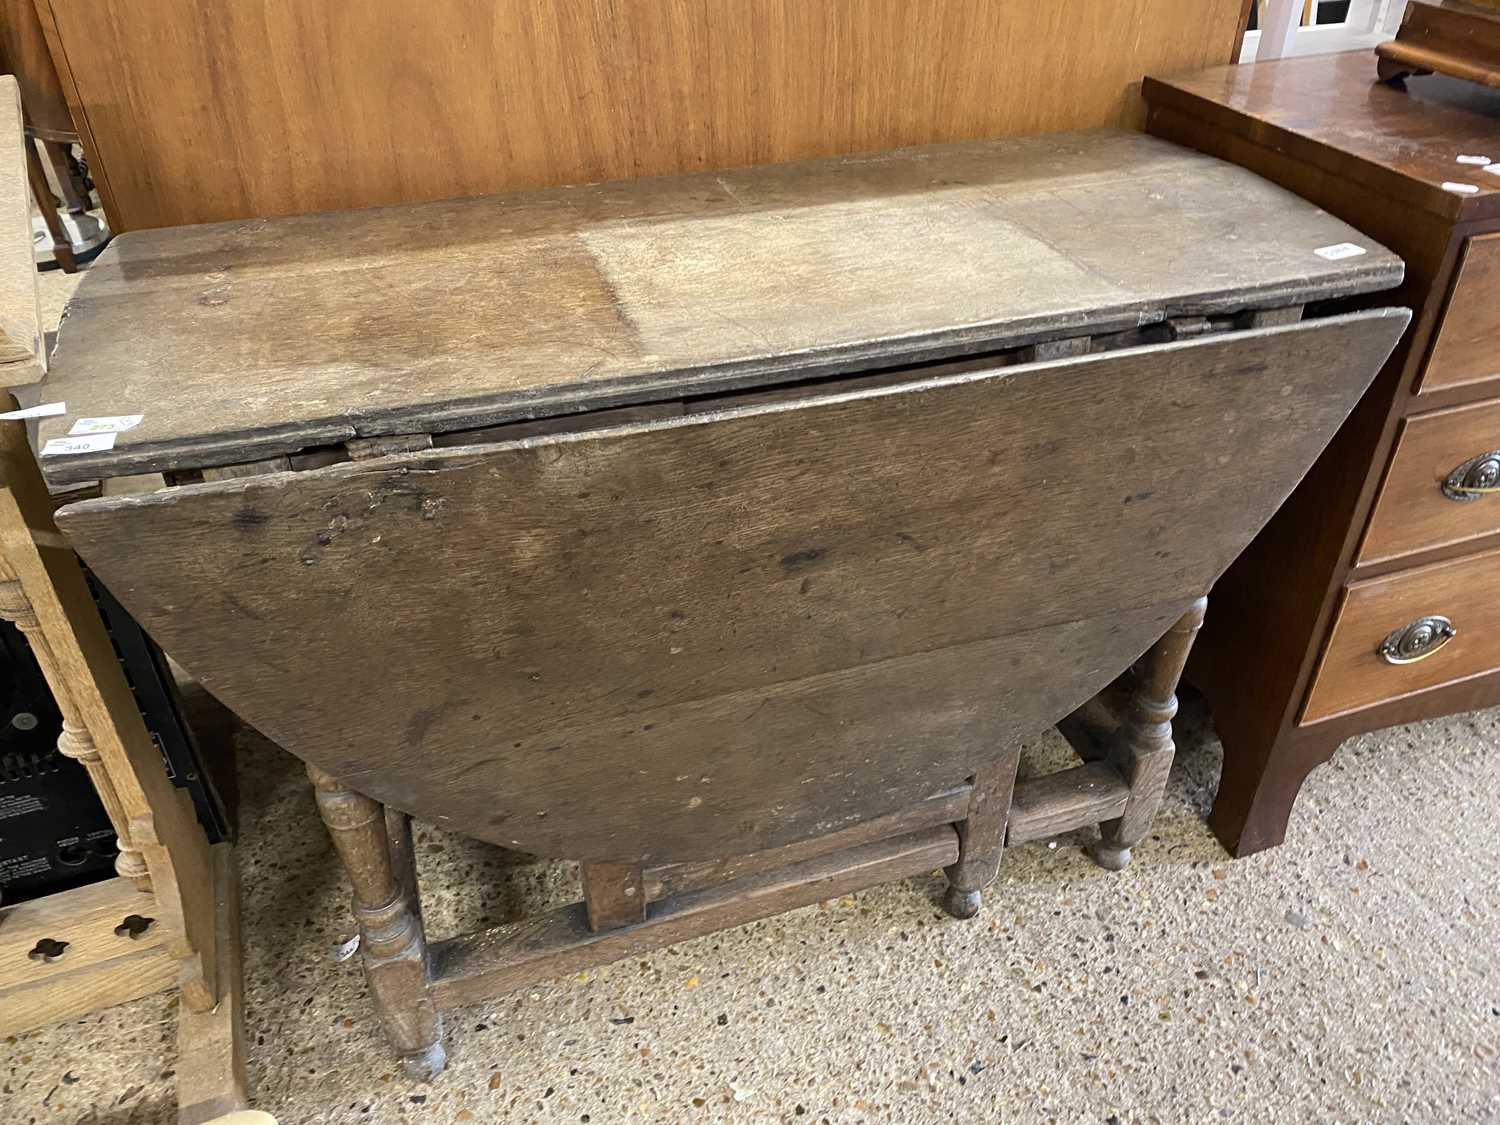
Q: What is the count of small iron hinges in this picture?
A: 2